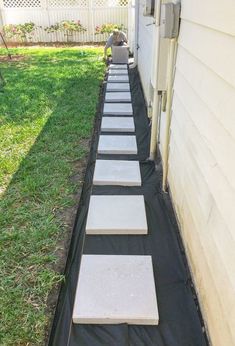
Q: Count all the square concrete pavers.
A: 12